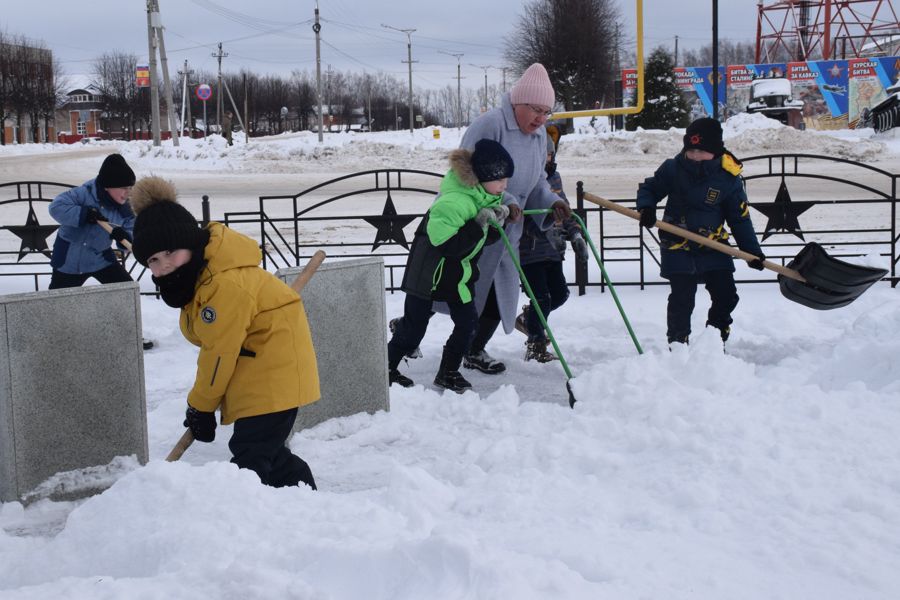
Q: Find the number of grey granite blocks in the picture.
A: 2